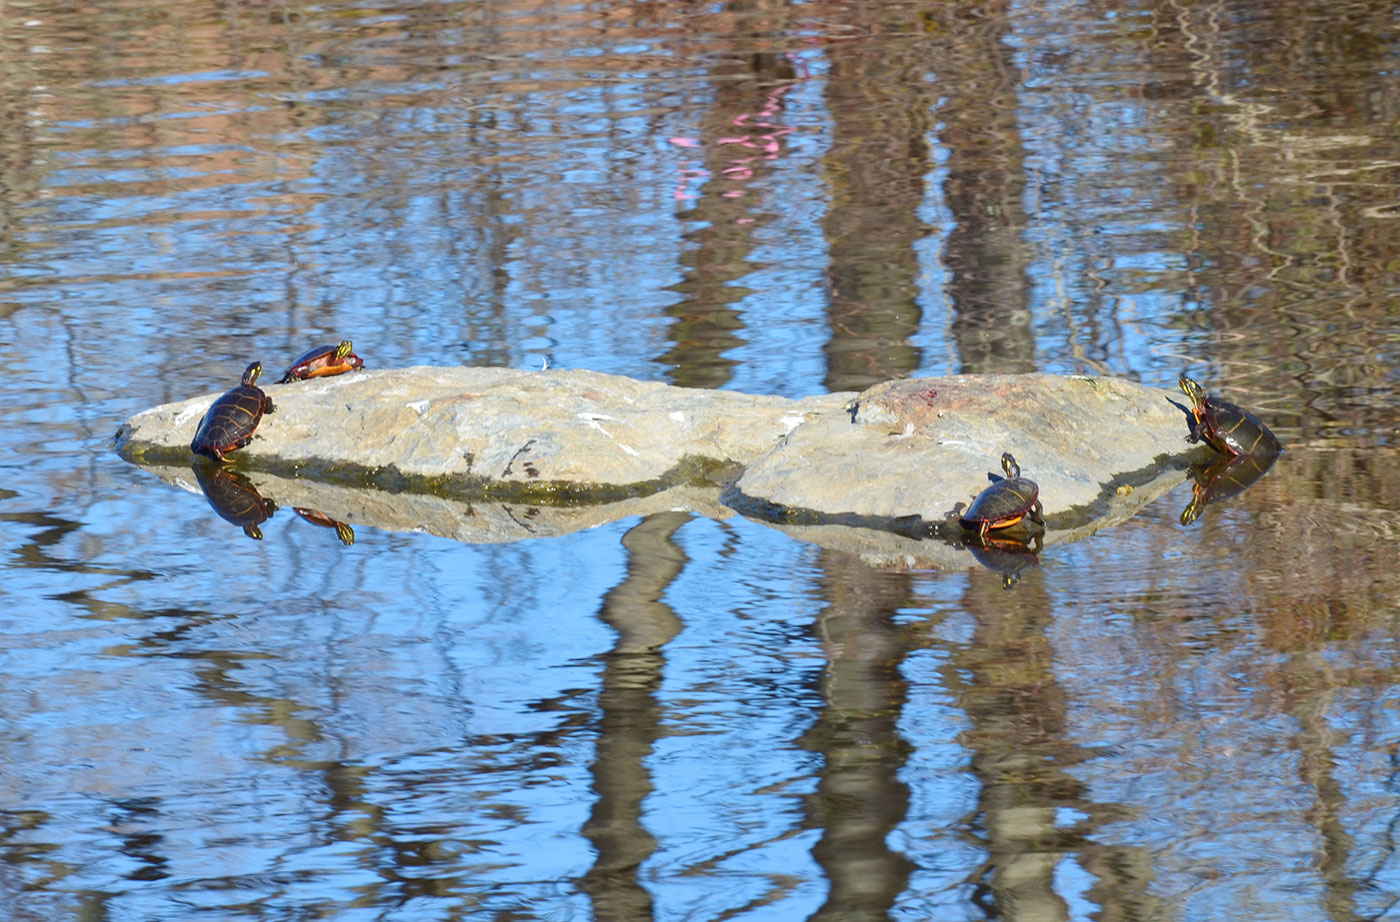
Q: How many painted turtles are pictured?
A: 4